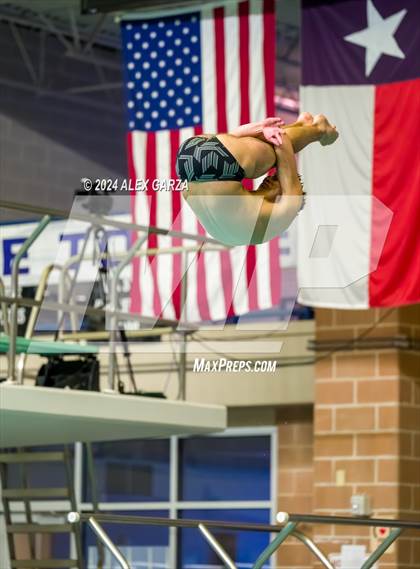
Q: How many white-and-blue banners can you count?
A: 1